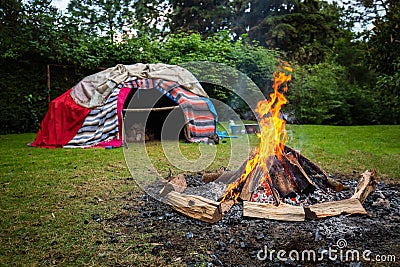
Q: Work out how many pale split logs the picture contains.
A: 4